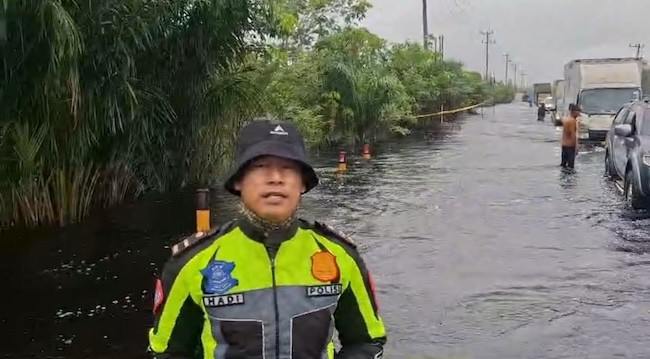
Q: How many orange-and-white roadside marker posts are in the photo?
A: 3